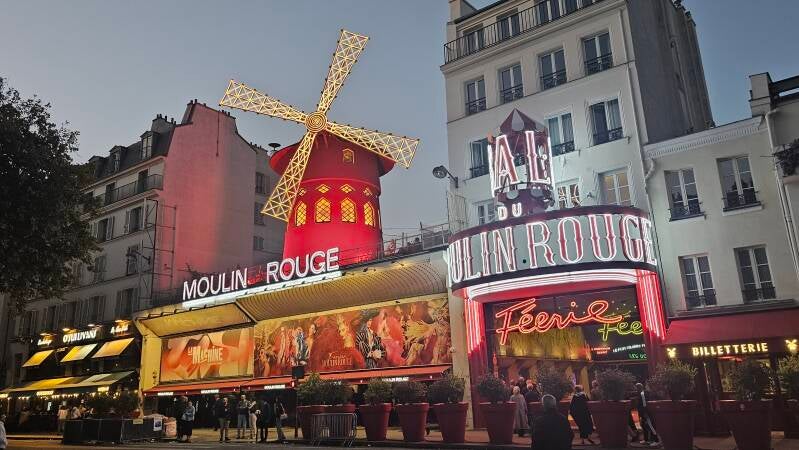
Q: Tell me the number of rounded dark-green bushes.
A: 11